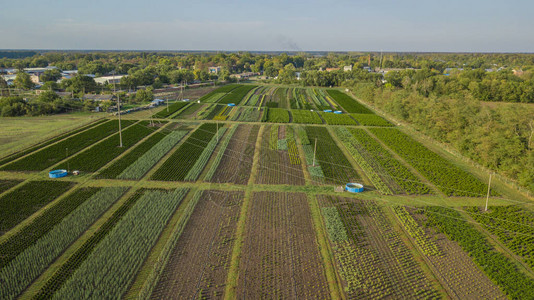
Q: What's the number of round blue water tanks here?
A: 5